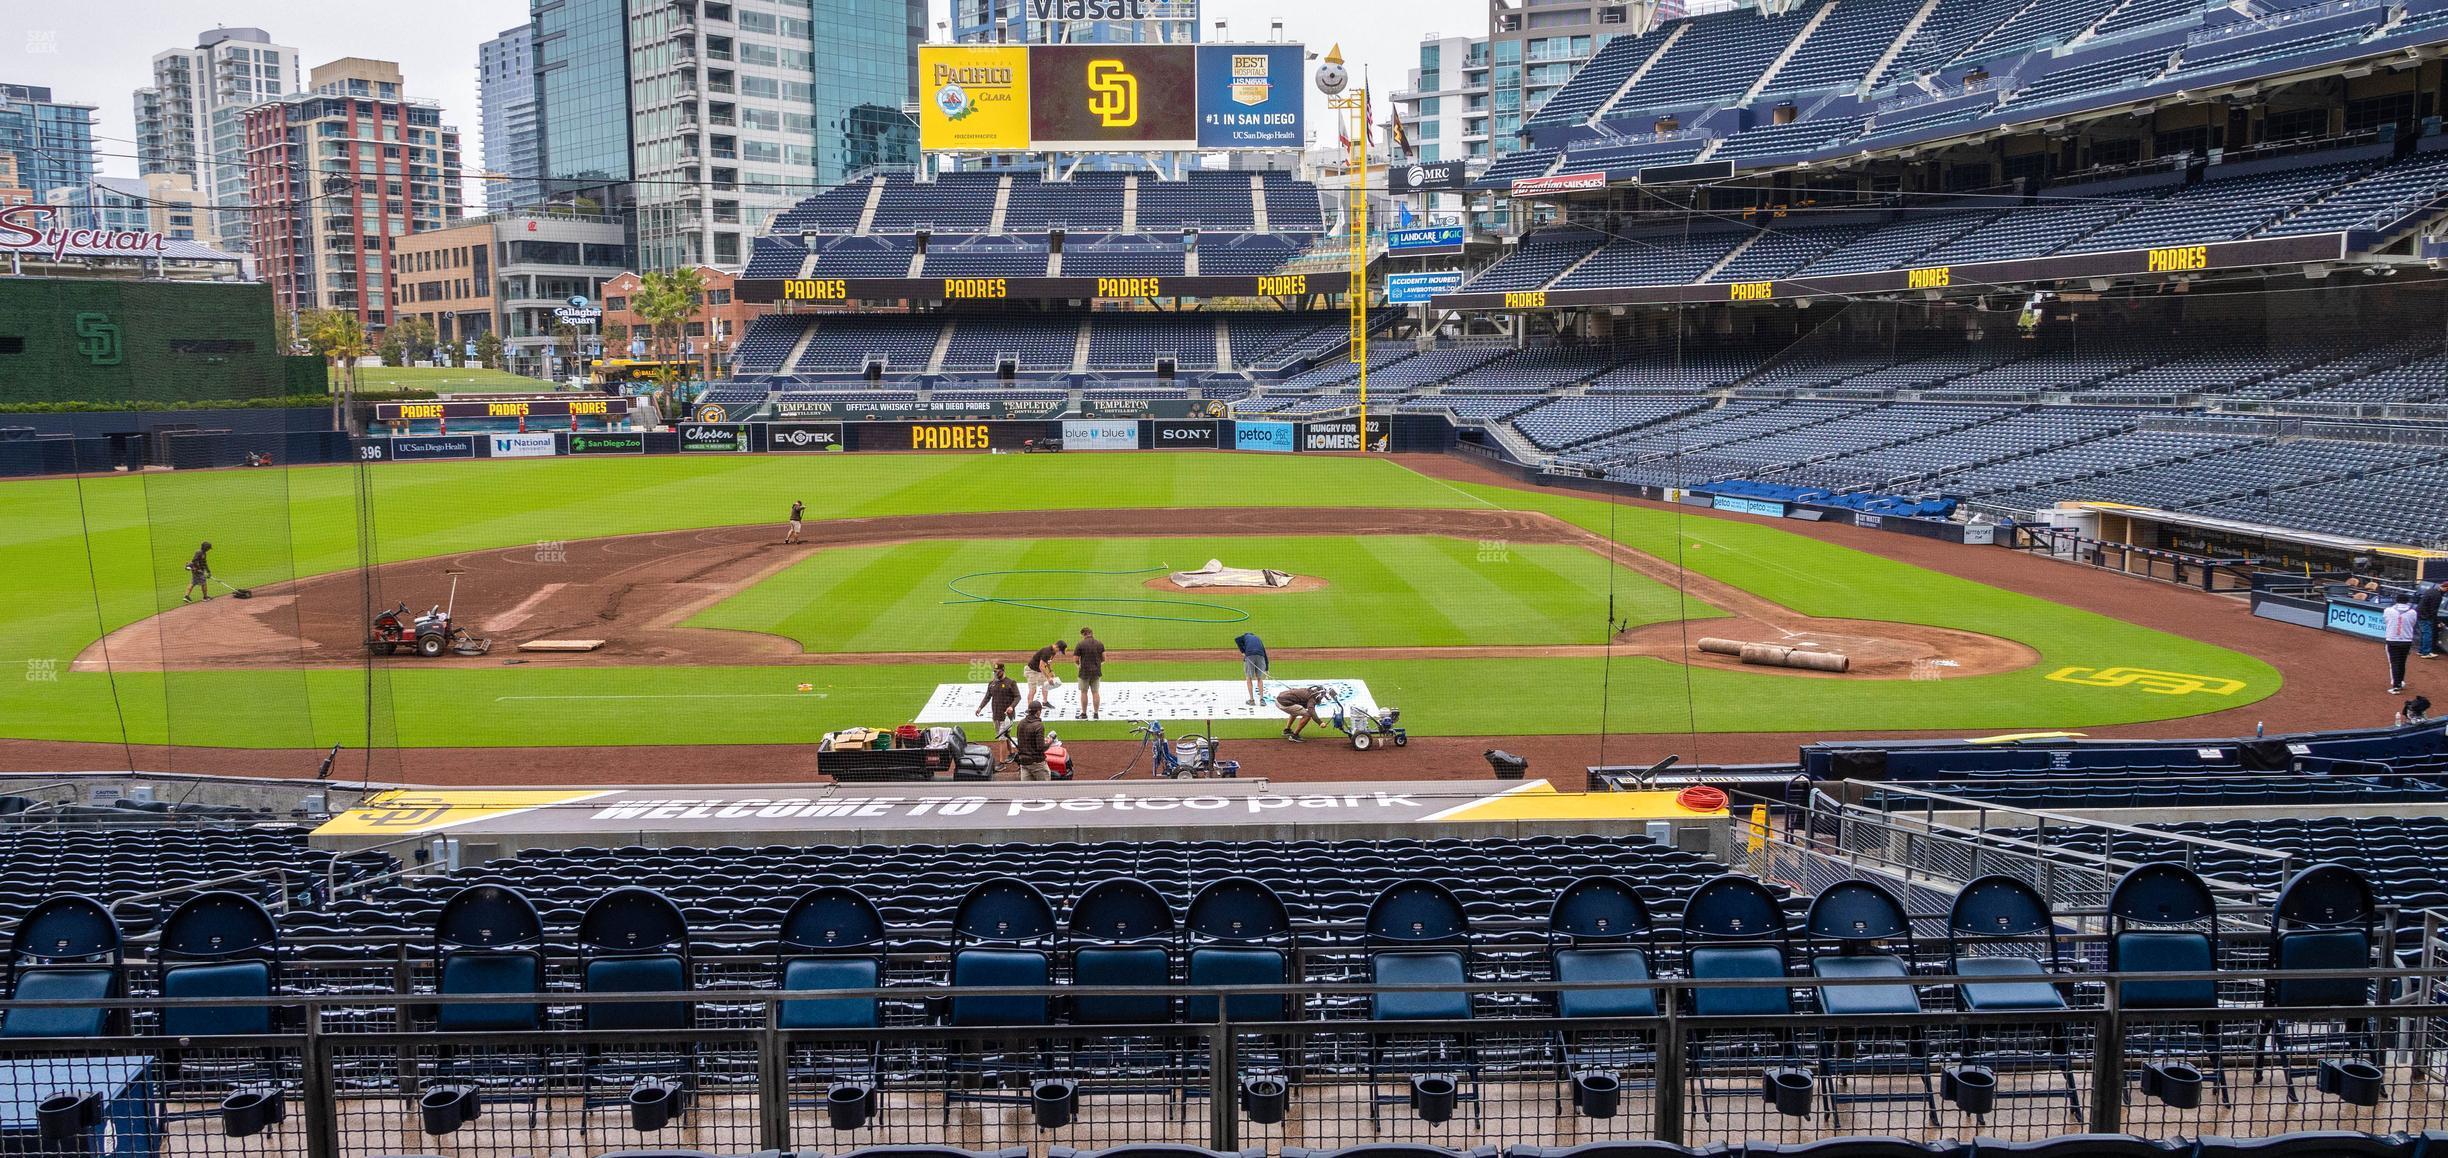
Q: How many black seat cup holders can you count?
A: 13